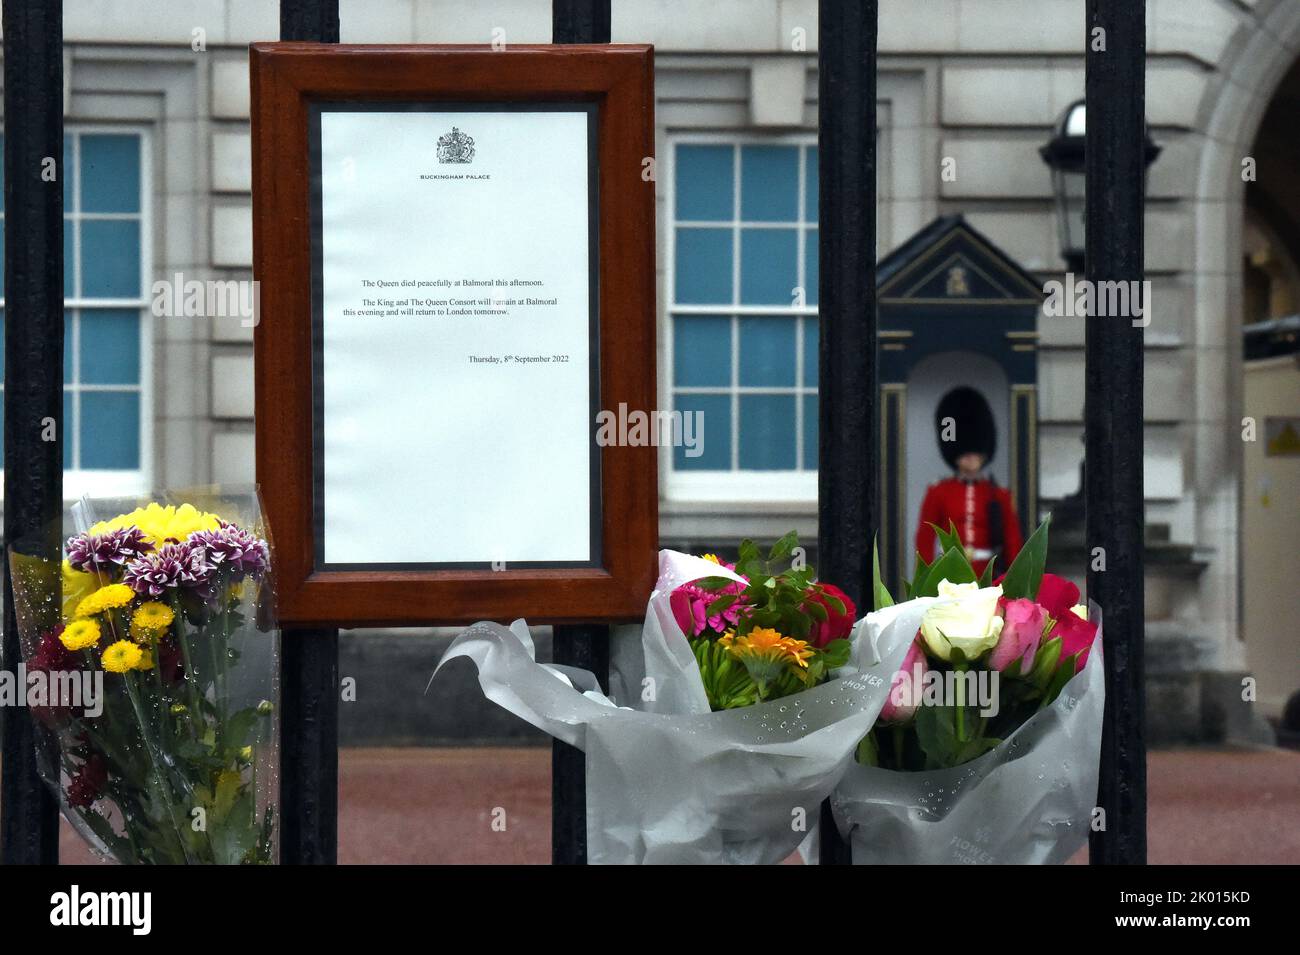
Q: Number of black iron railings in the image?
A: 5